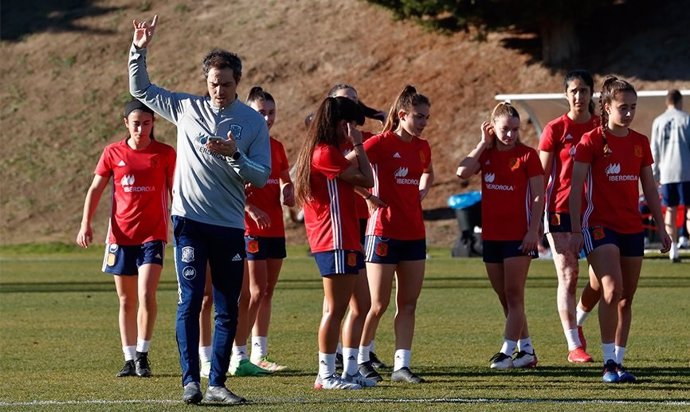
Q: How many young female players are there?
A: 8